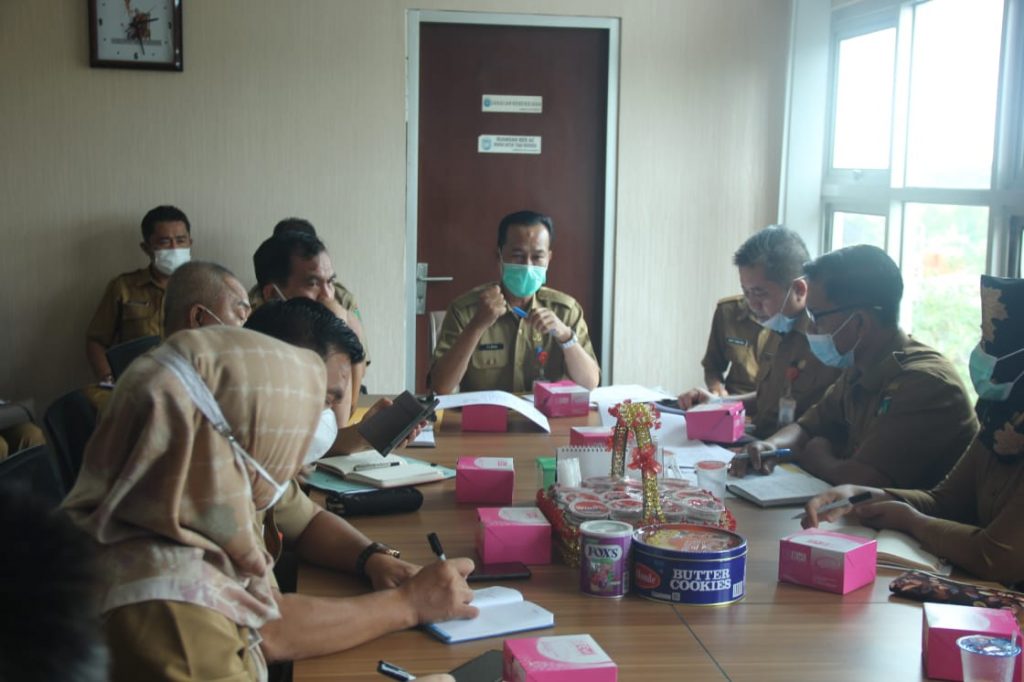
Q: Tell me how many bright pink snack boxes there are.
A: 9